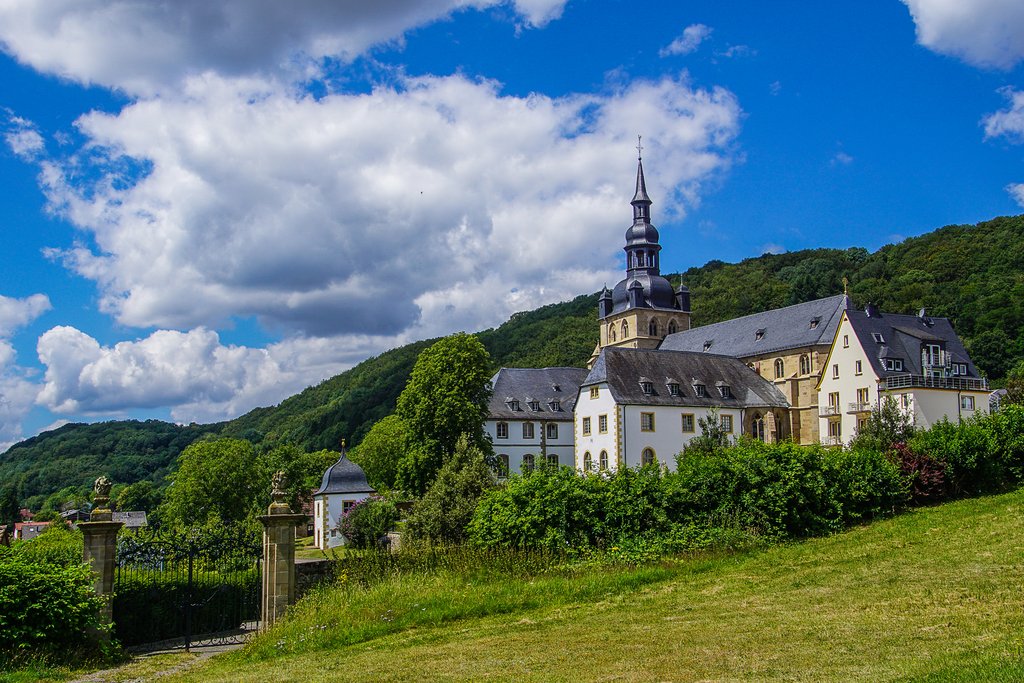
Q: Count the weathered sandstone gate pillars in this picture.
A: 2